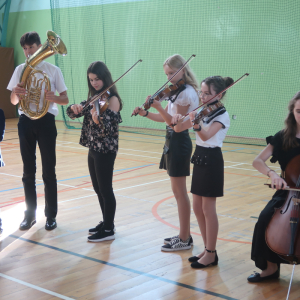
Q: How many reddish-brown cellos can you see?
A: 1